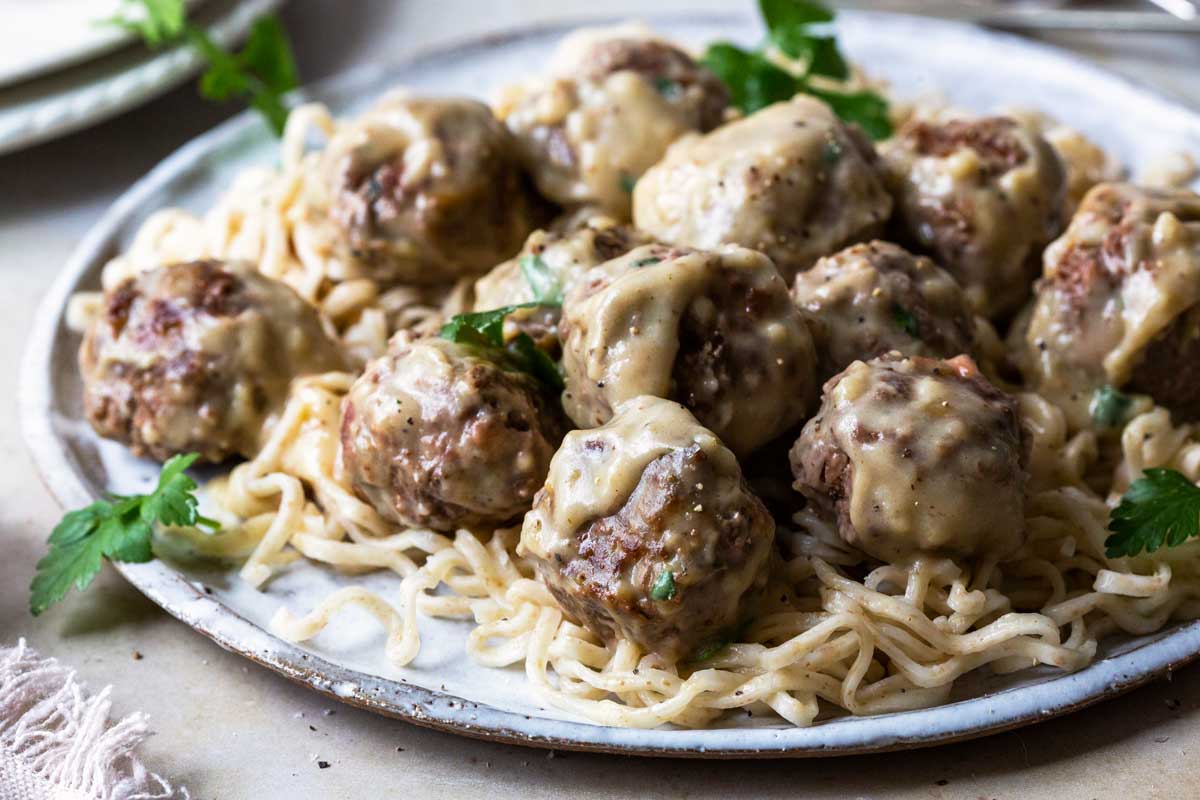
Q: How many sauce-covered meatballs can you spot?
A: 12